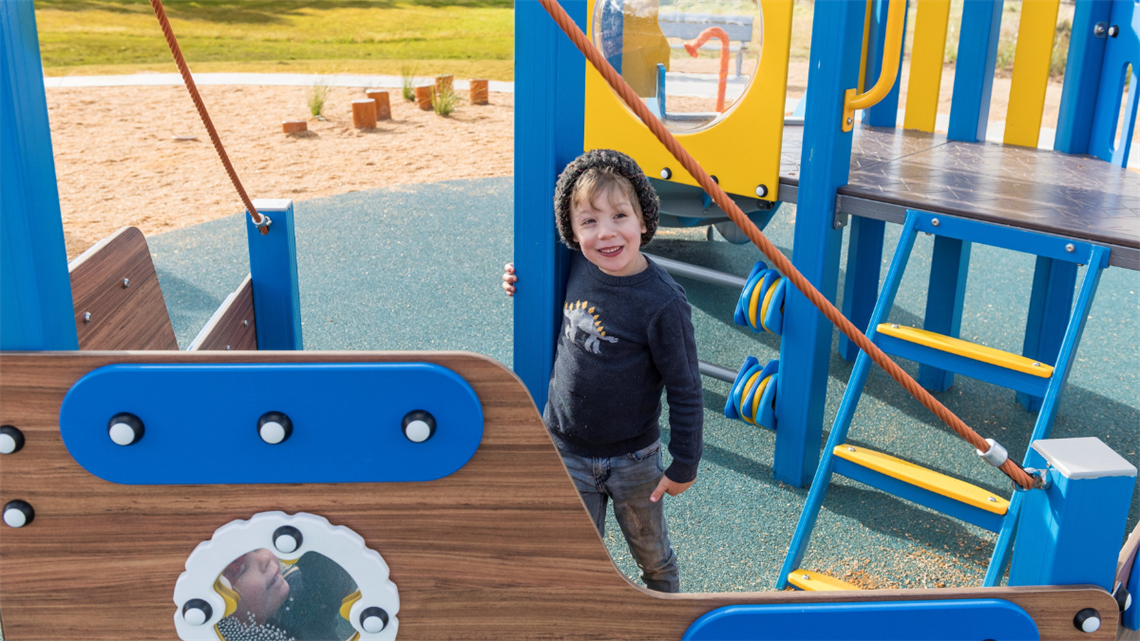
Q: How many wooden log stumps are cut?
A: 6